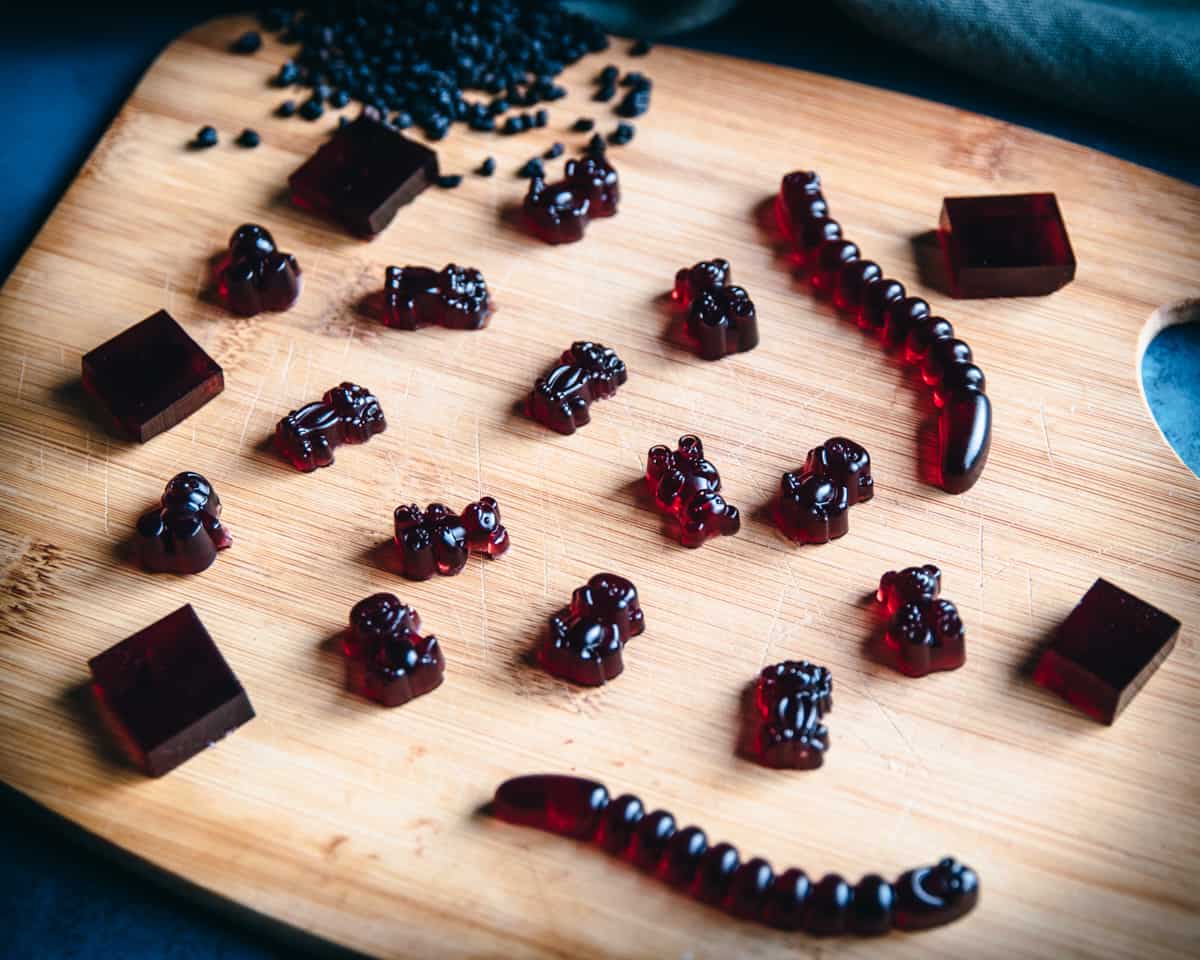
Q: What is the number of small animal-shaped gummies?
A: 14